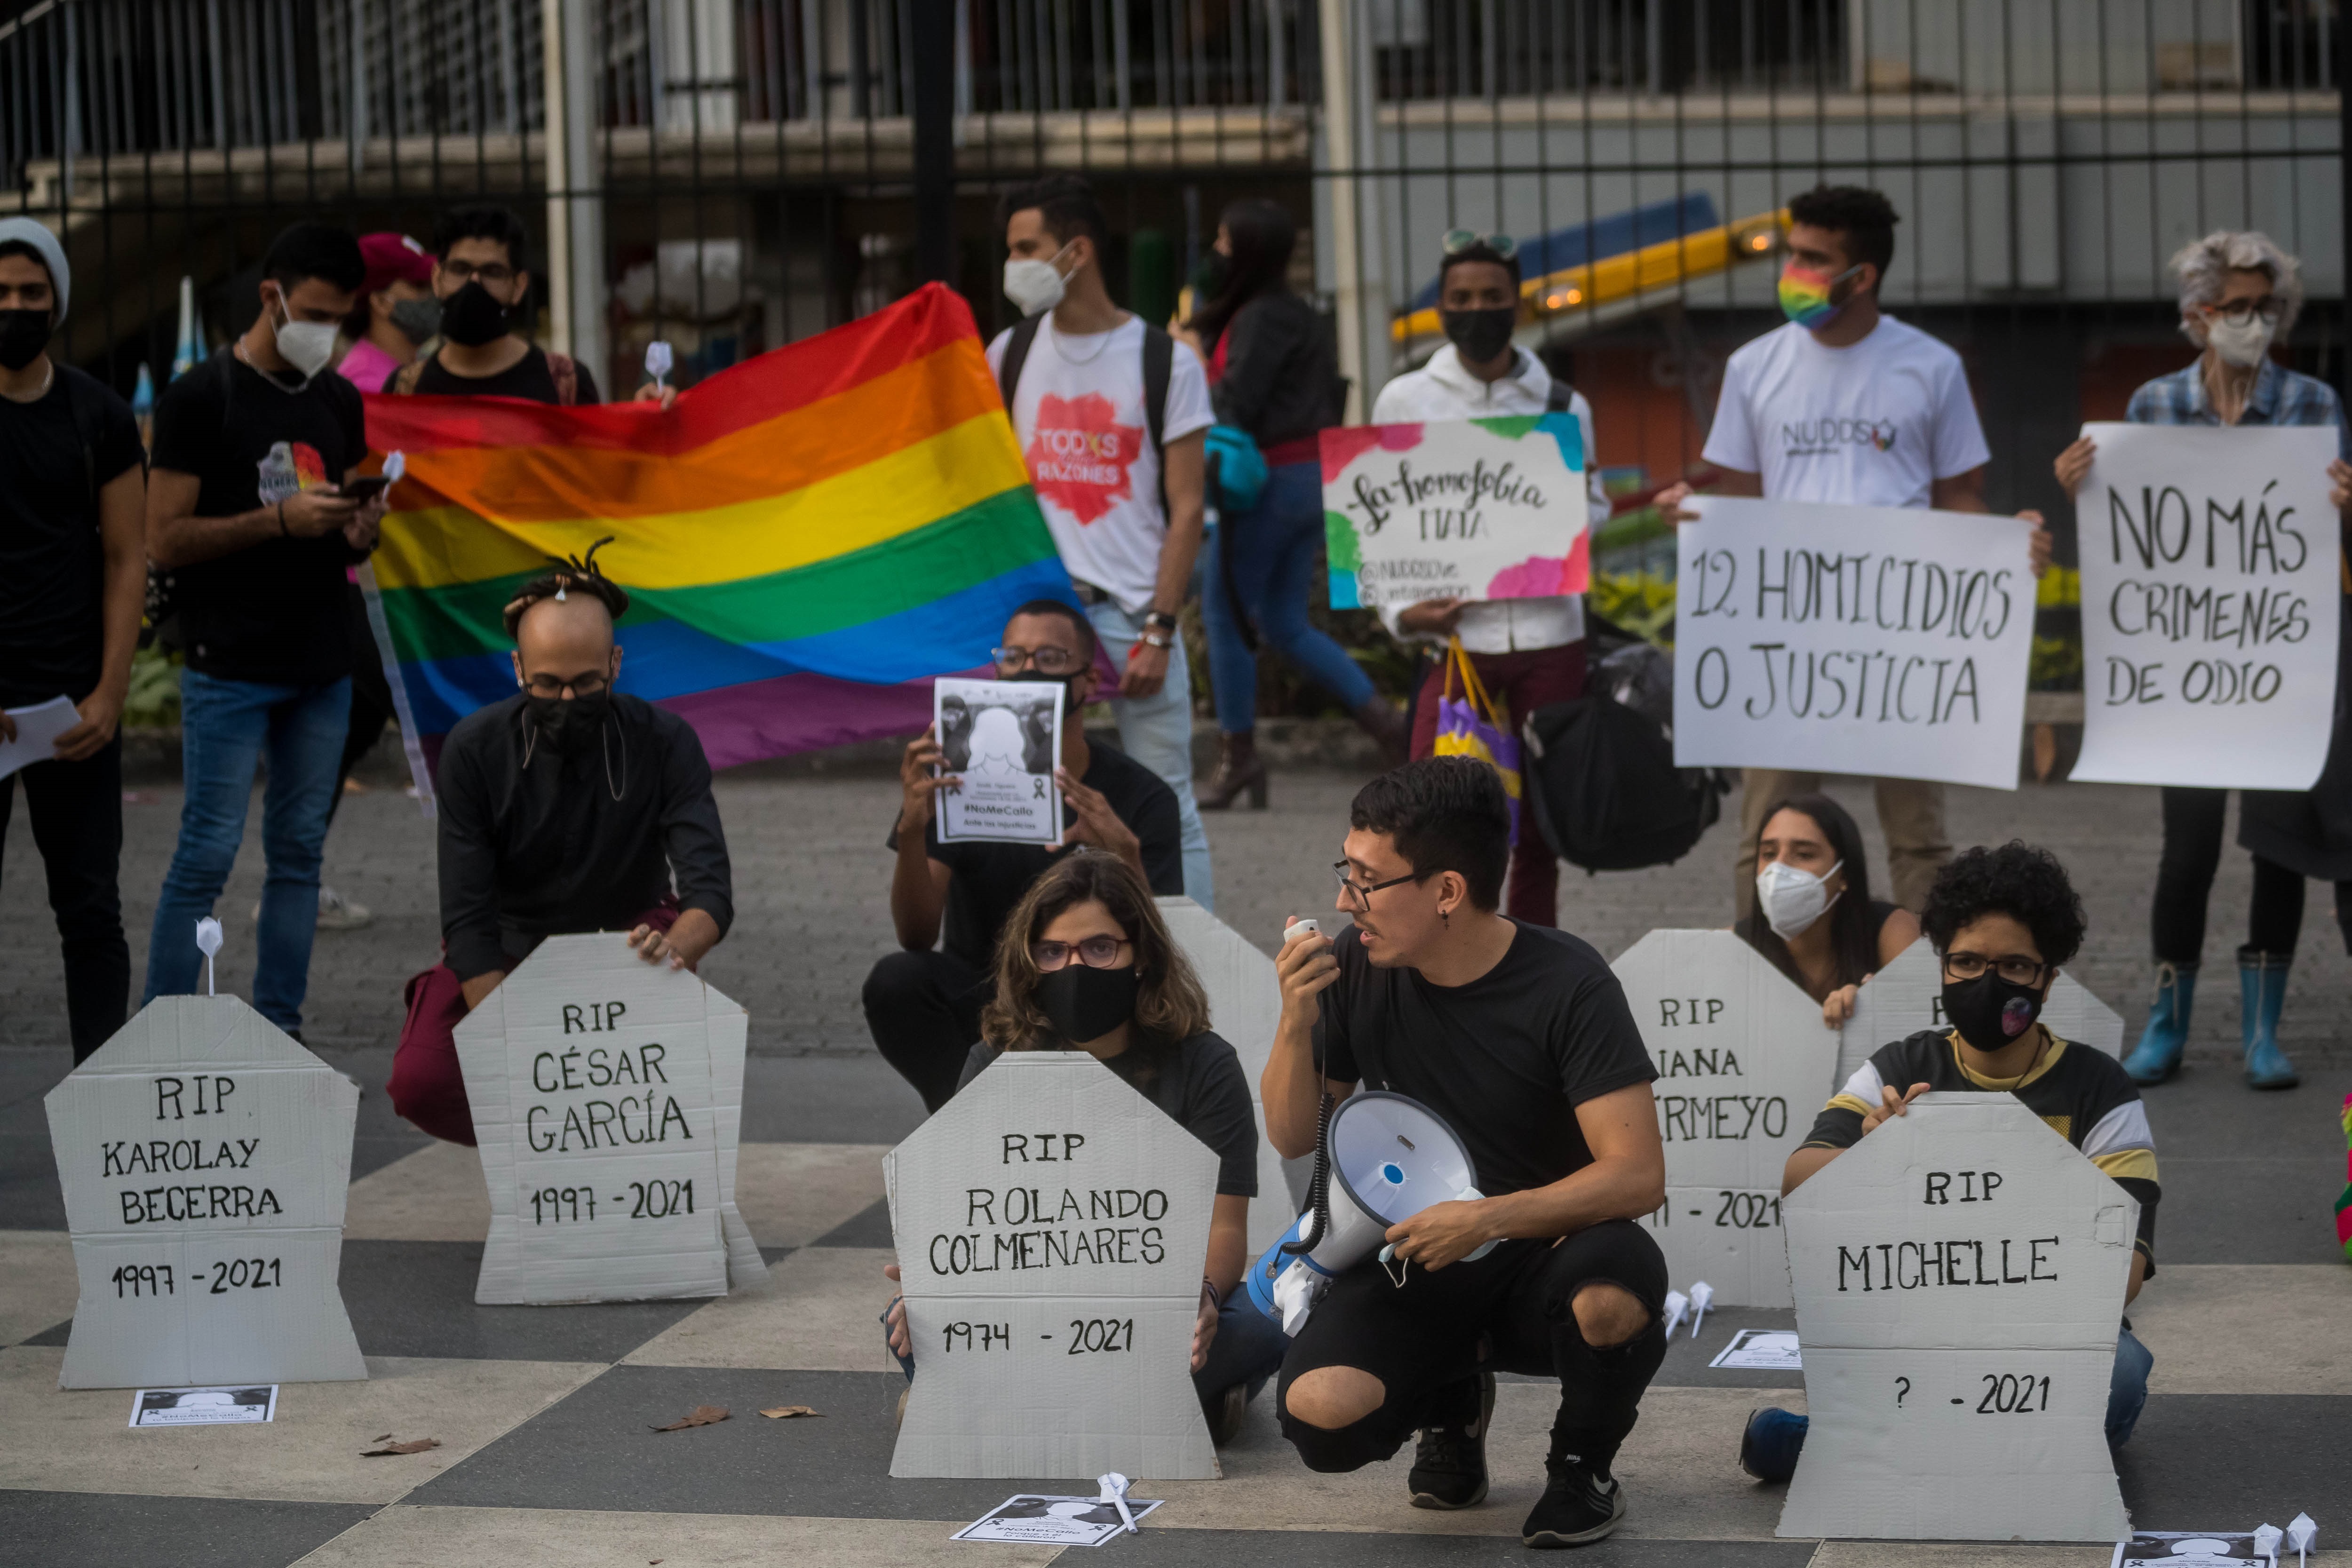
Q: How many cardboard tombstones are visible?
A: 7